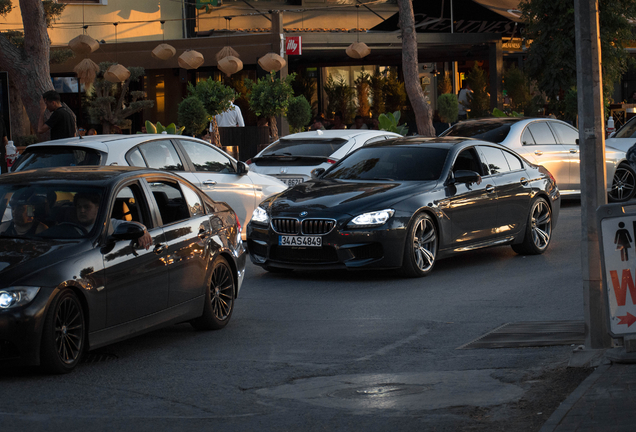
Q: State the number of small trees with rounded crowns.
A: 5